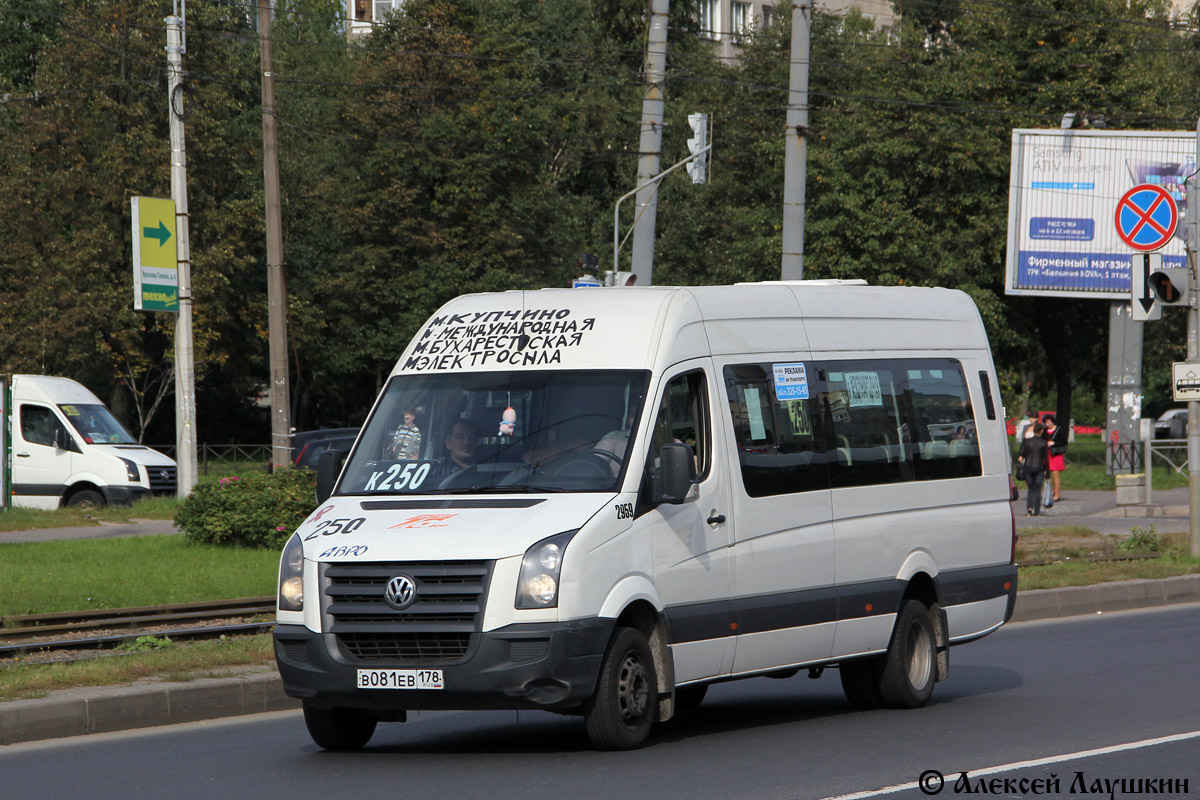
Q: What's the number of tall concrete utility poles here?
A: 4